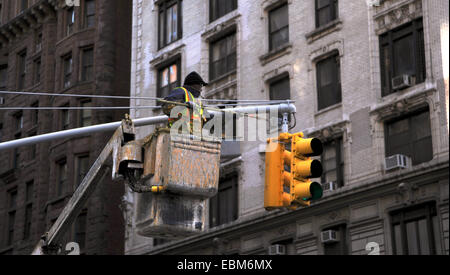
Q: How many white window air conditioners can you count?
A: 5